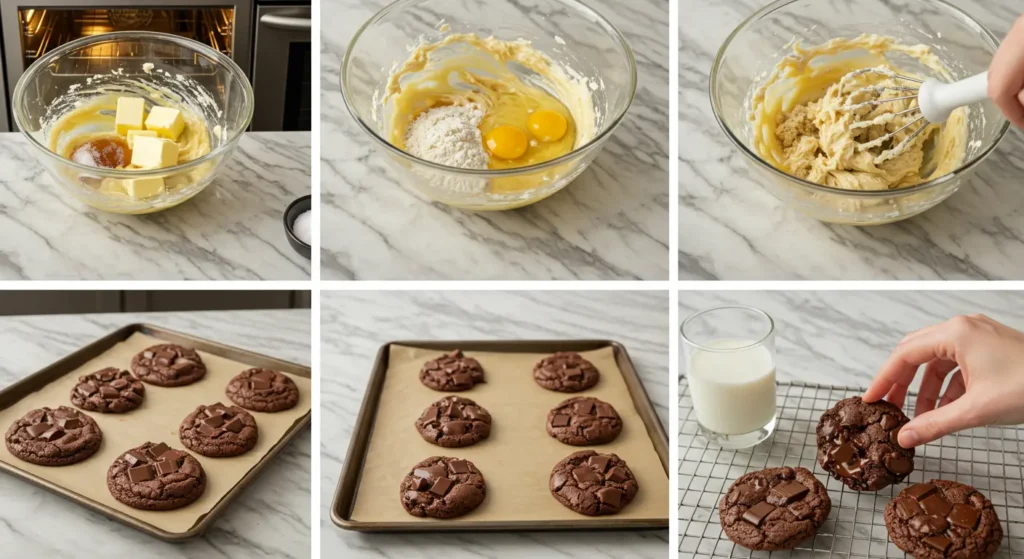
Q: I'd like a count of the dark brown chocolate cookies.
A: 15